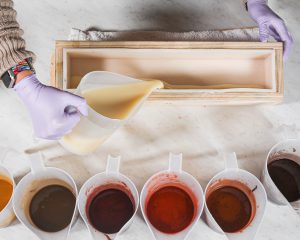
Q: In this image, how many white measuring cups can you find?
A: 7